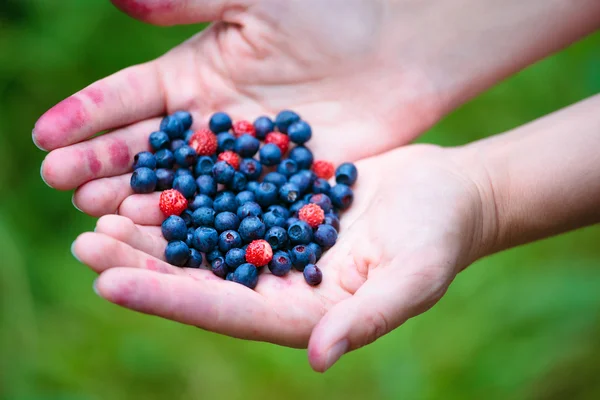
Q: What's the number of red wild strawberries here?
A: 8